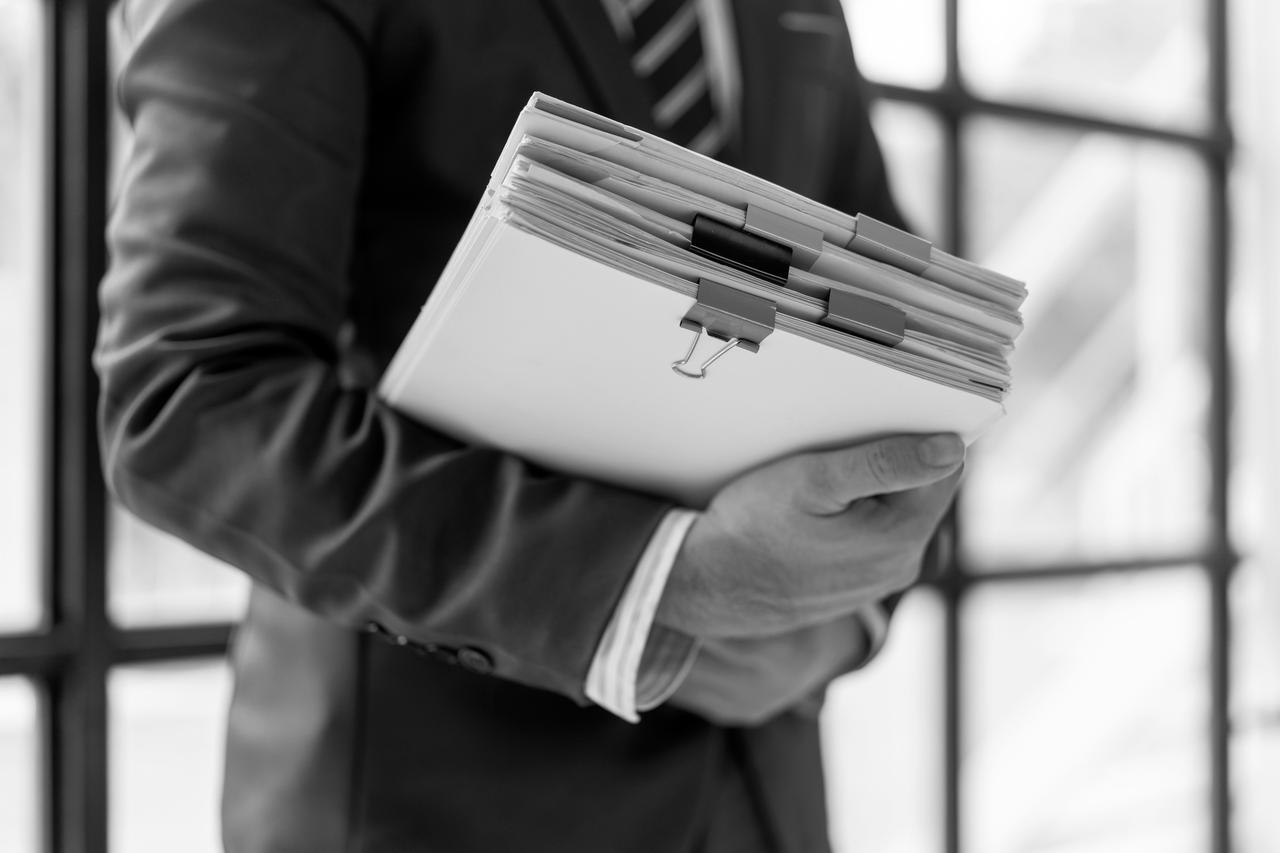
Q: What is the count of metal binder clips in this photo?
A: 5